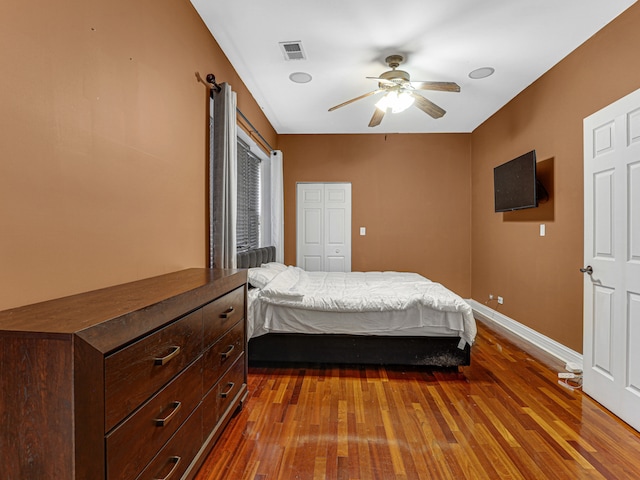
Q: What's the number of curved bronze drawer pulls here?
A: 6